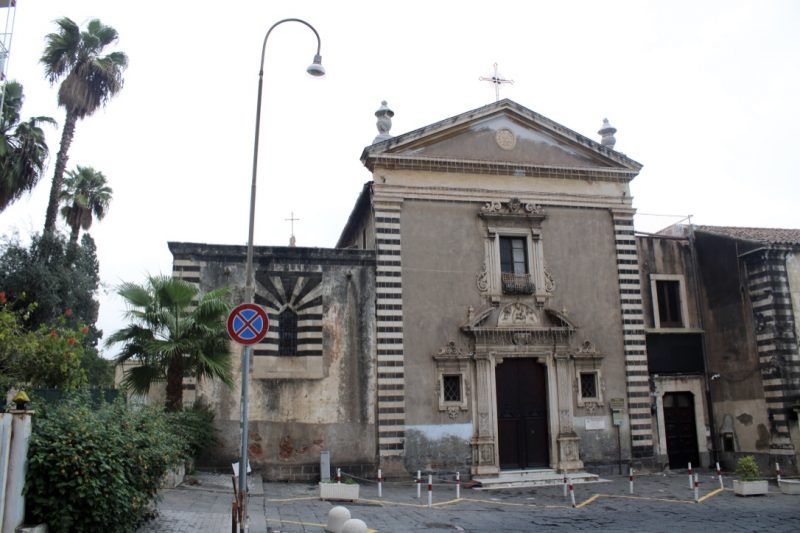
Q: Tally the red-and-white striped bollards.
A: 12